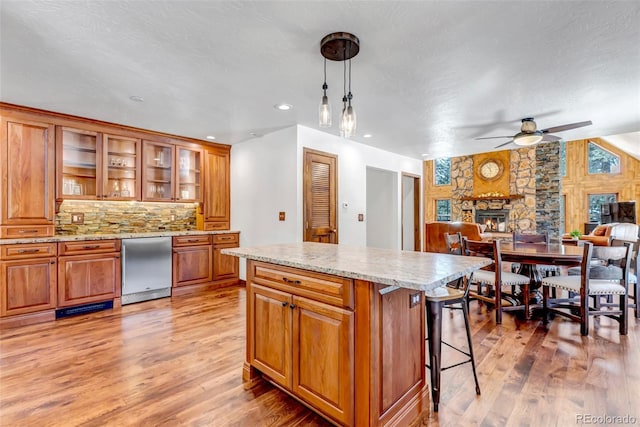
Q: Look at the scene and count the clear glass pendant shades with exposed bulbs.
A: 3